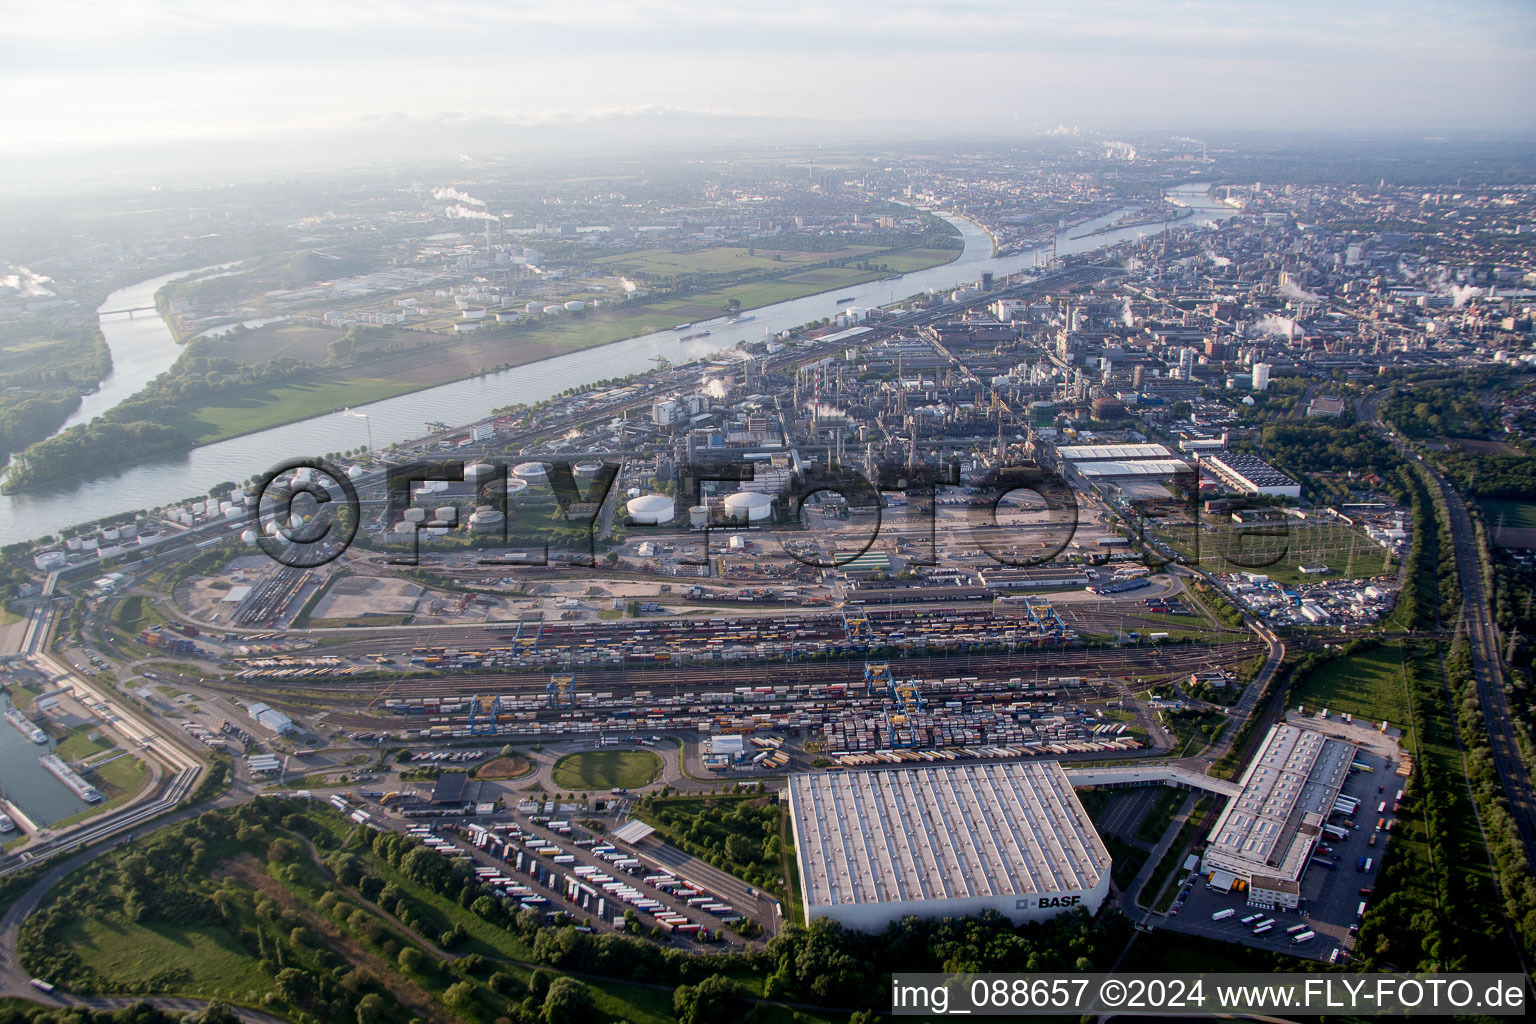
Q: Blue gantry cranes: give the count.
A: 8